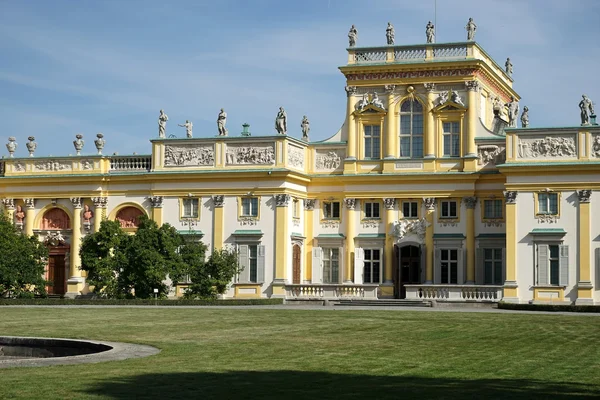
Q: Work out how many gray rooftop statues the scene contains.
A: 13